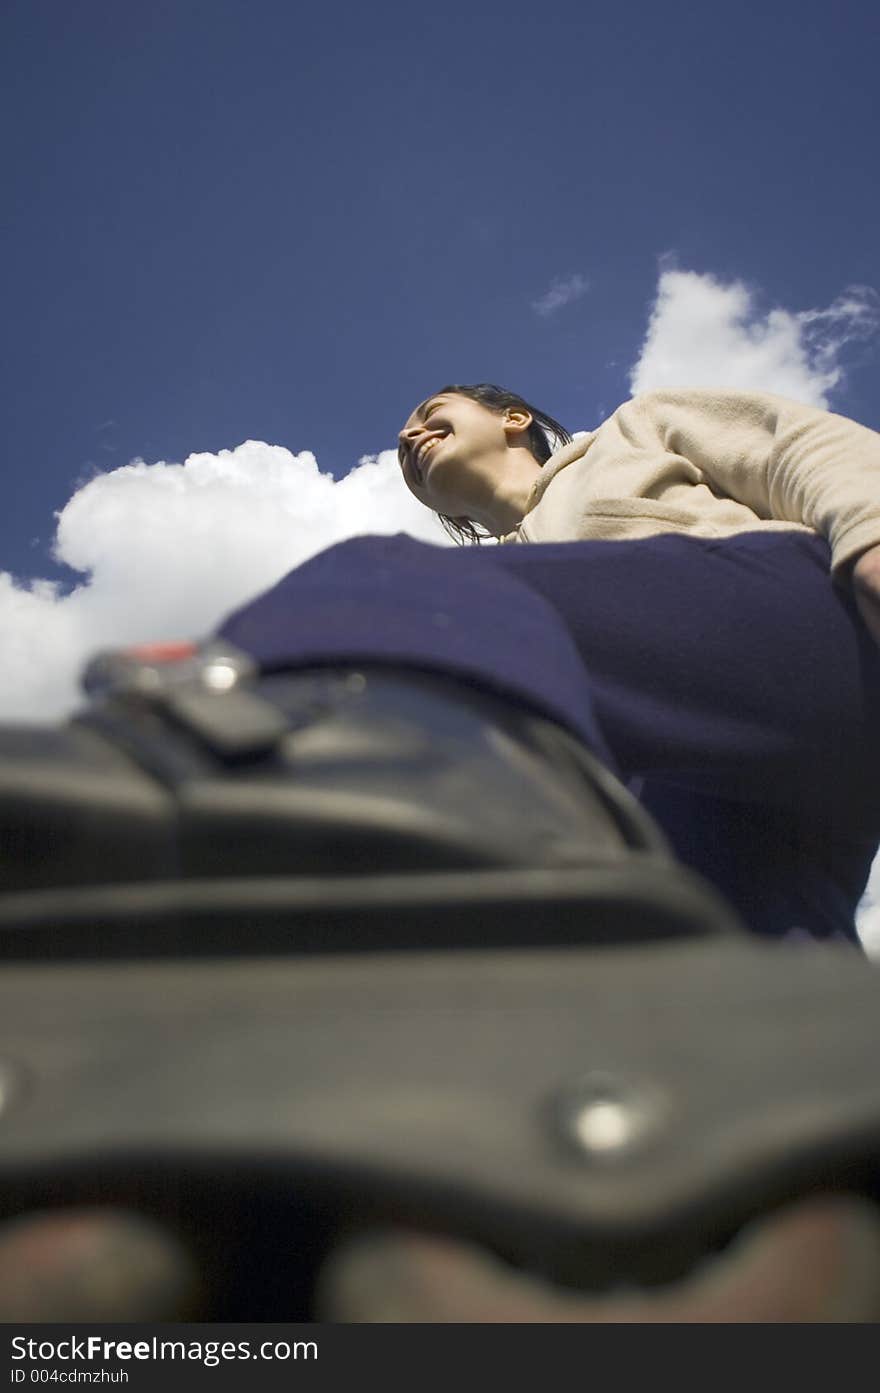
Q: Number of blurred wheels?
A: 2